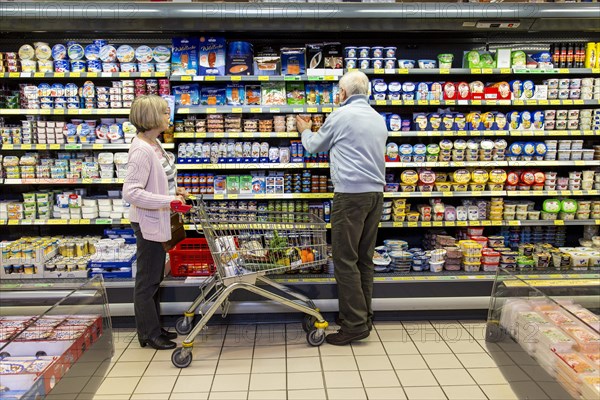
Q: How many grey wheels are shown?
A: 4